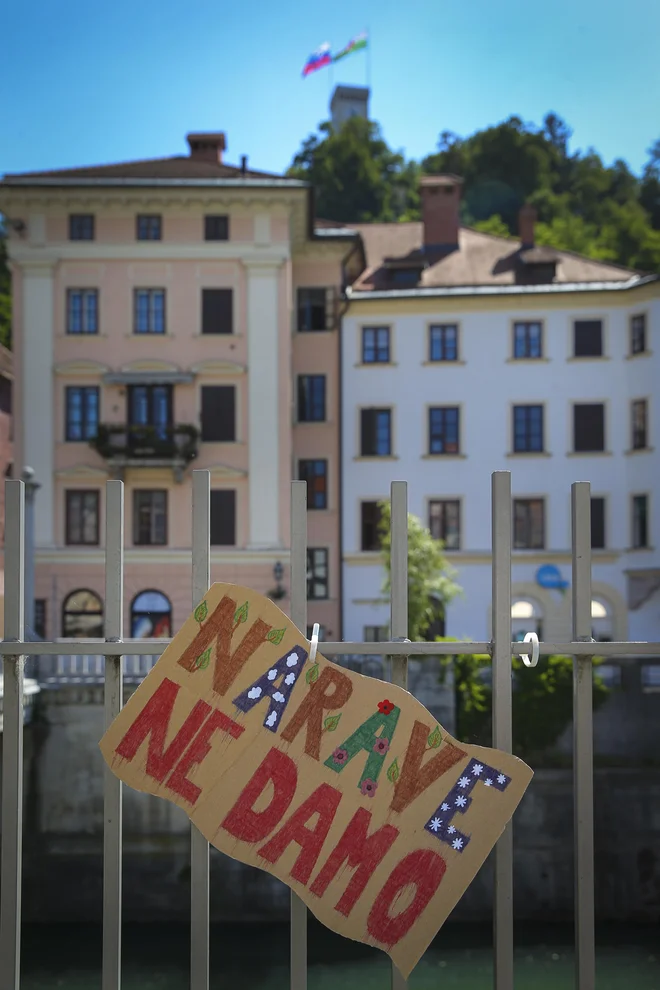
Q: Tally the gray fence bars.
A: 7